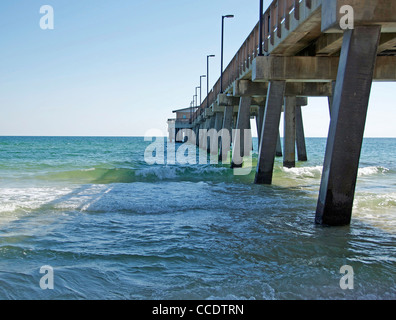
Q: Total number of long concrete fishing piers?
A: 1